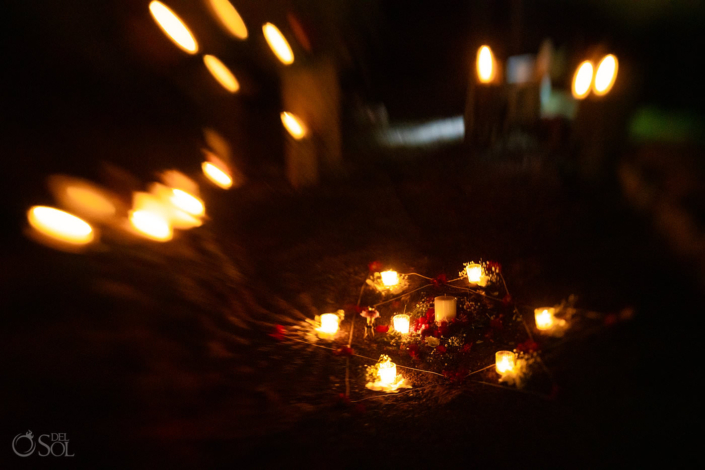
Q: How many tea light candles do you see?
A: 7